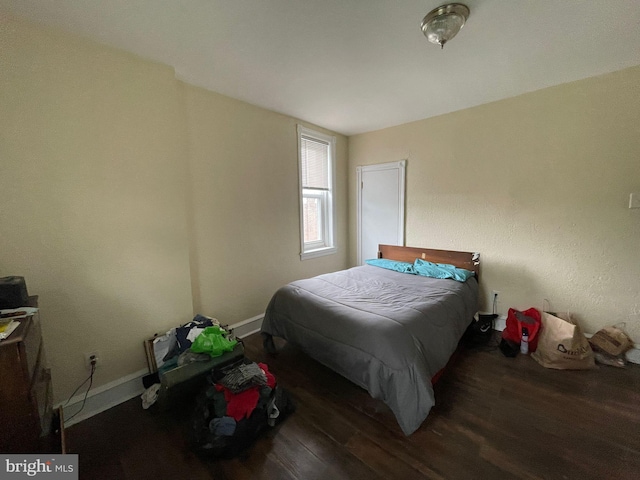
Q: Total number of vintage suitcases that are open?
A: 1